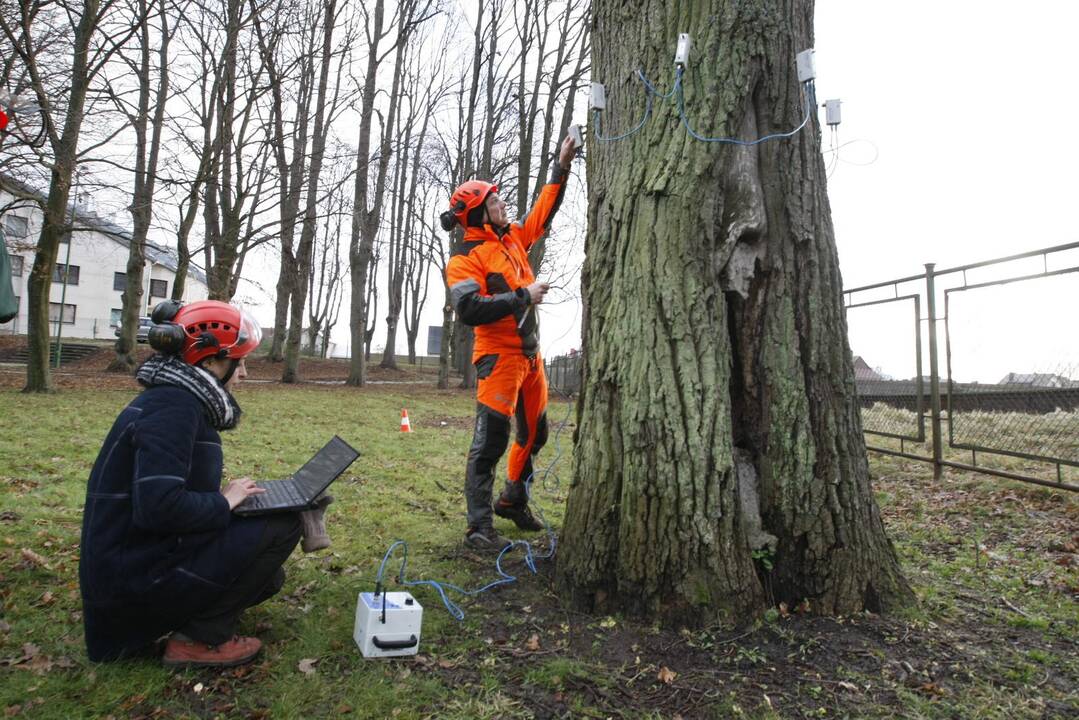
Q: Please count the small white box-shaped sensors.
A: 5